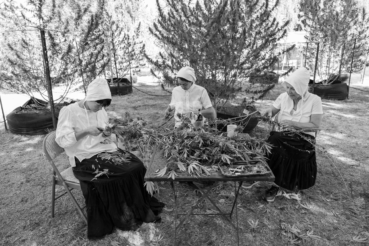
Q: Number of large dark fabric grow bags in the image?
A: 5